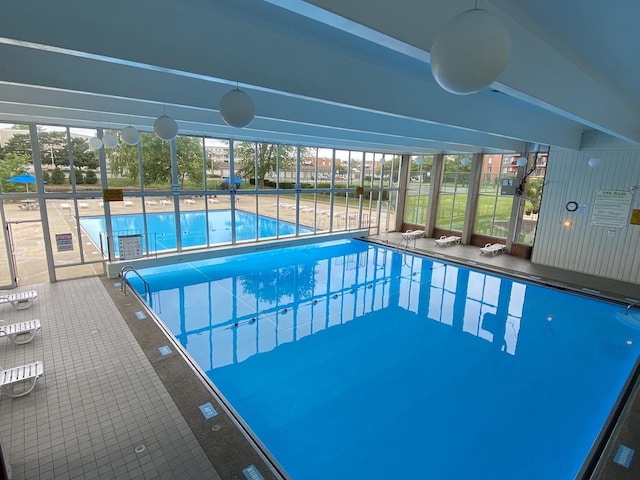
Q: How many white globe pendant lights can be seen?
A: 11